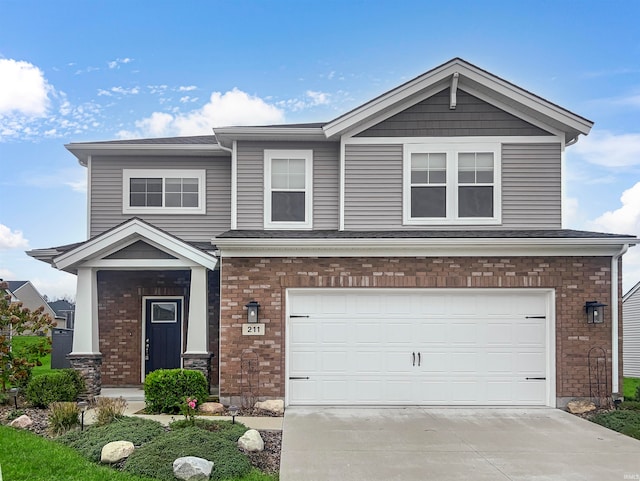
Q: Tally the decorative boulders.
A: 7